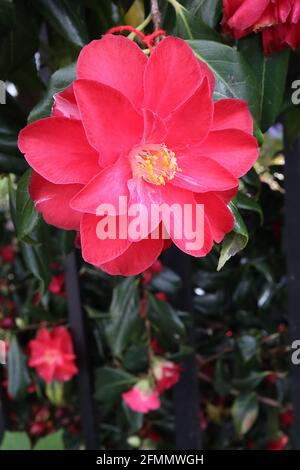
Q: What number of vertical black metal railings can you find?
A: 3